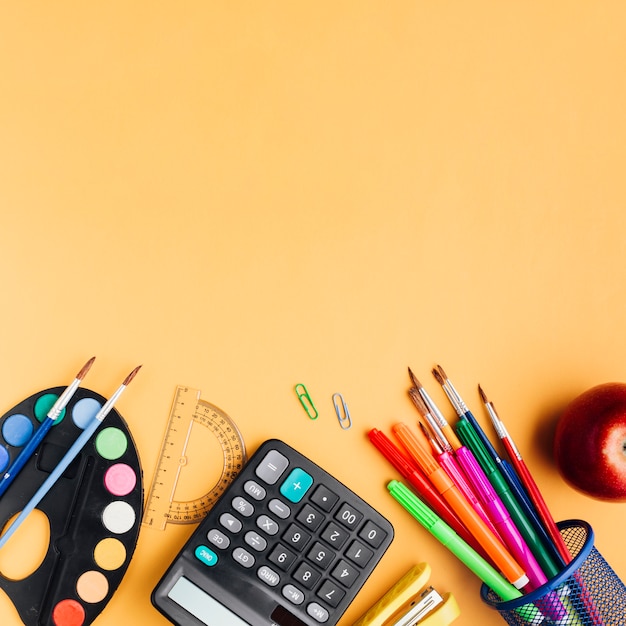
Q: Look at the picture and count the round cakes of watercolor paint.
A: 10